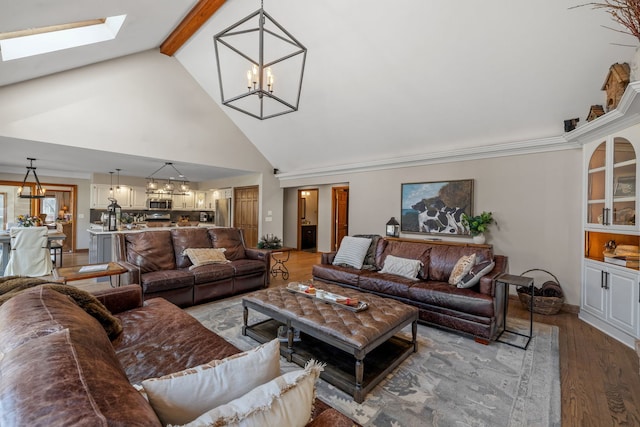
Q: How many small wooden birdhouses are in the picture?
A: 2